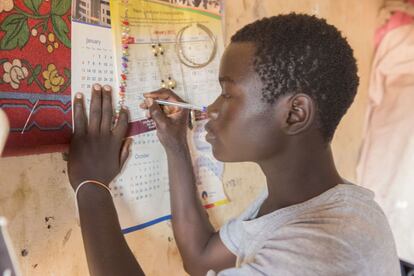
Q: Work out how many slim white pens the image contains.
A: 1